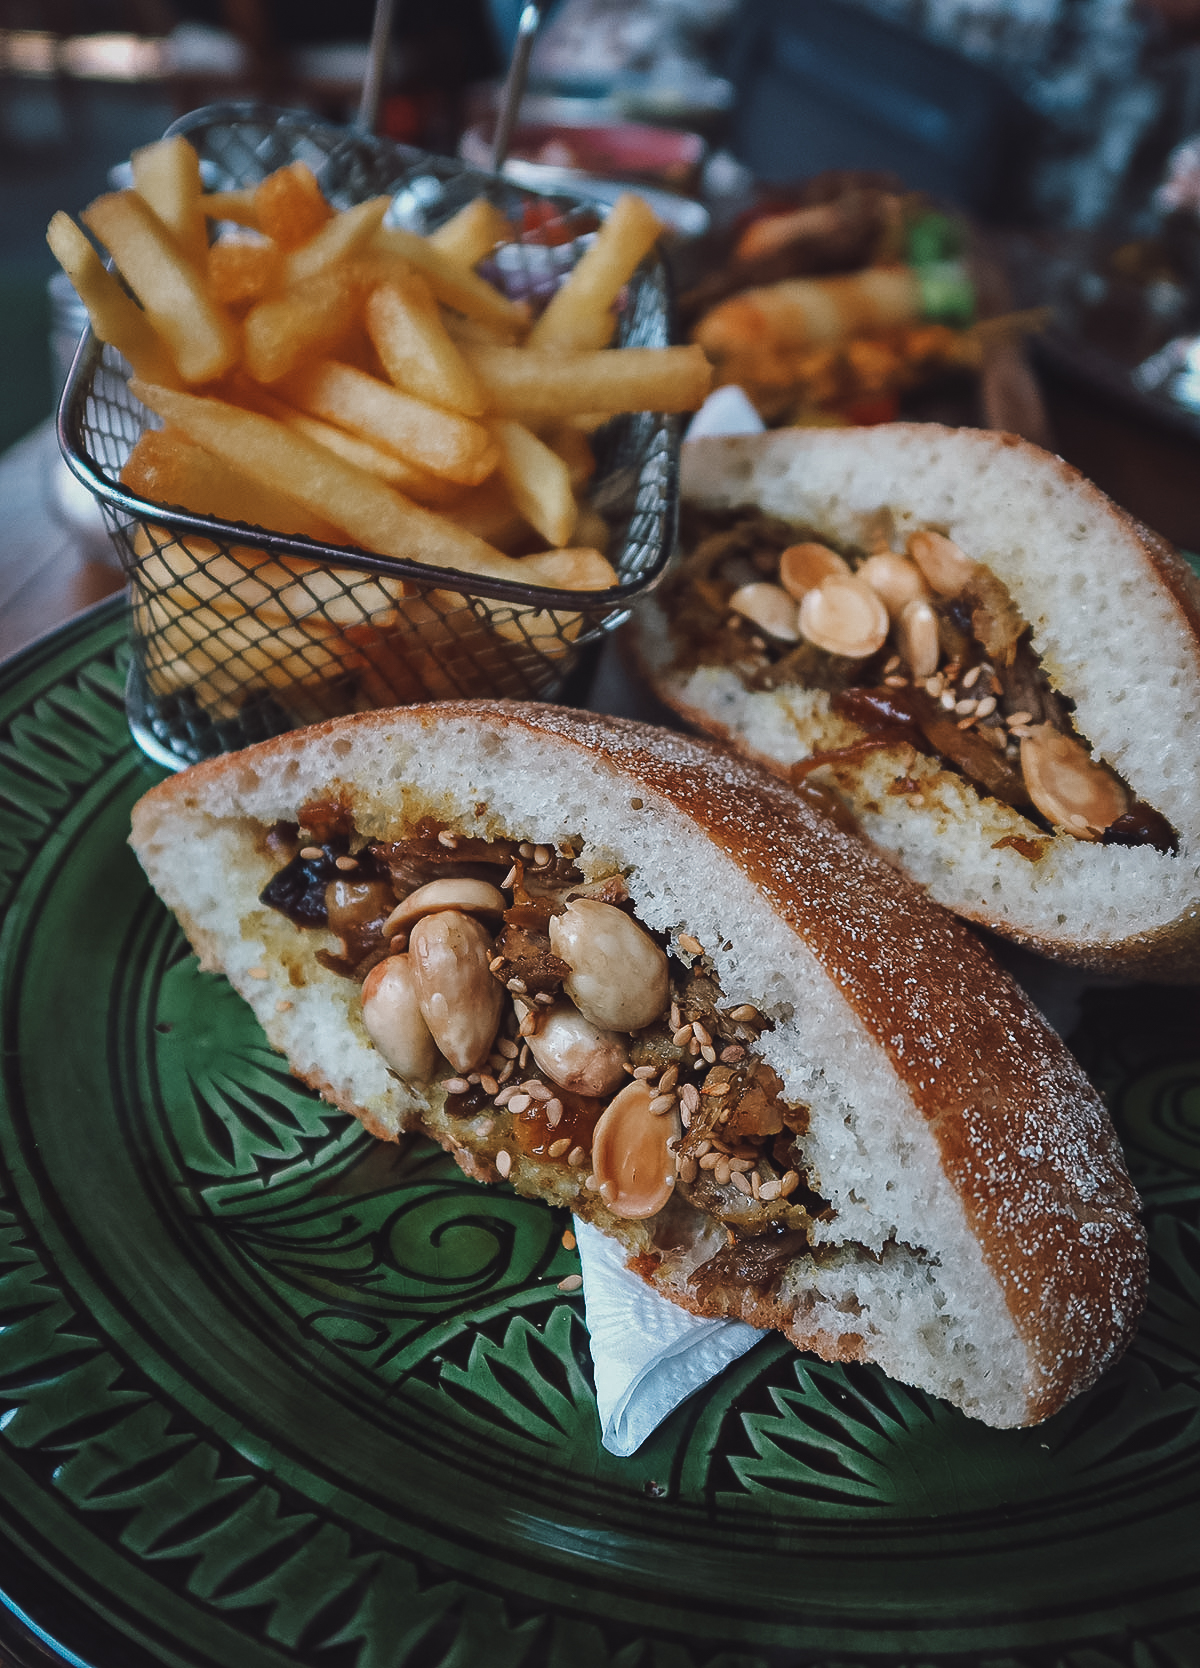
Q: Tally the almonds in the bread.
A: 13